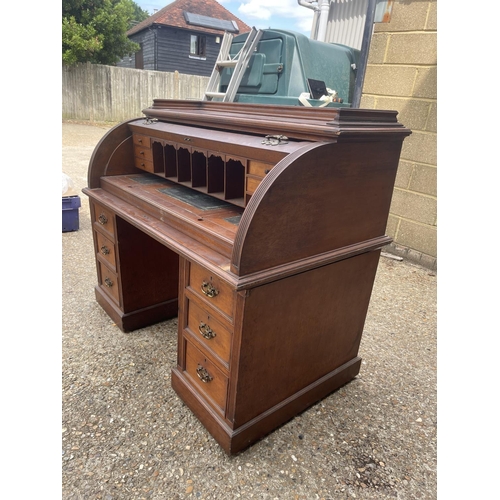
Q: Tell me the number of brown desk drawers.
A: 11